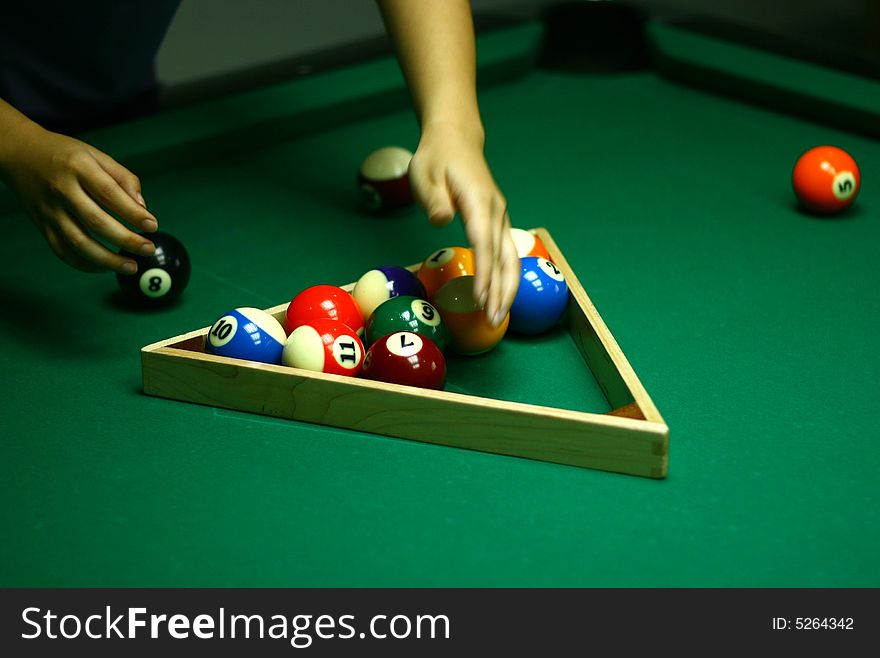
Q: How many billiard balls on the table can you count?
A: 13